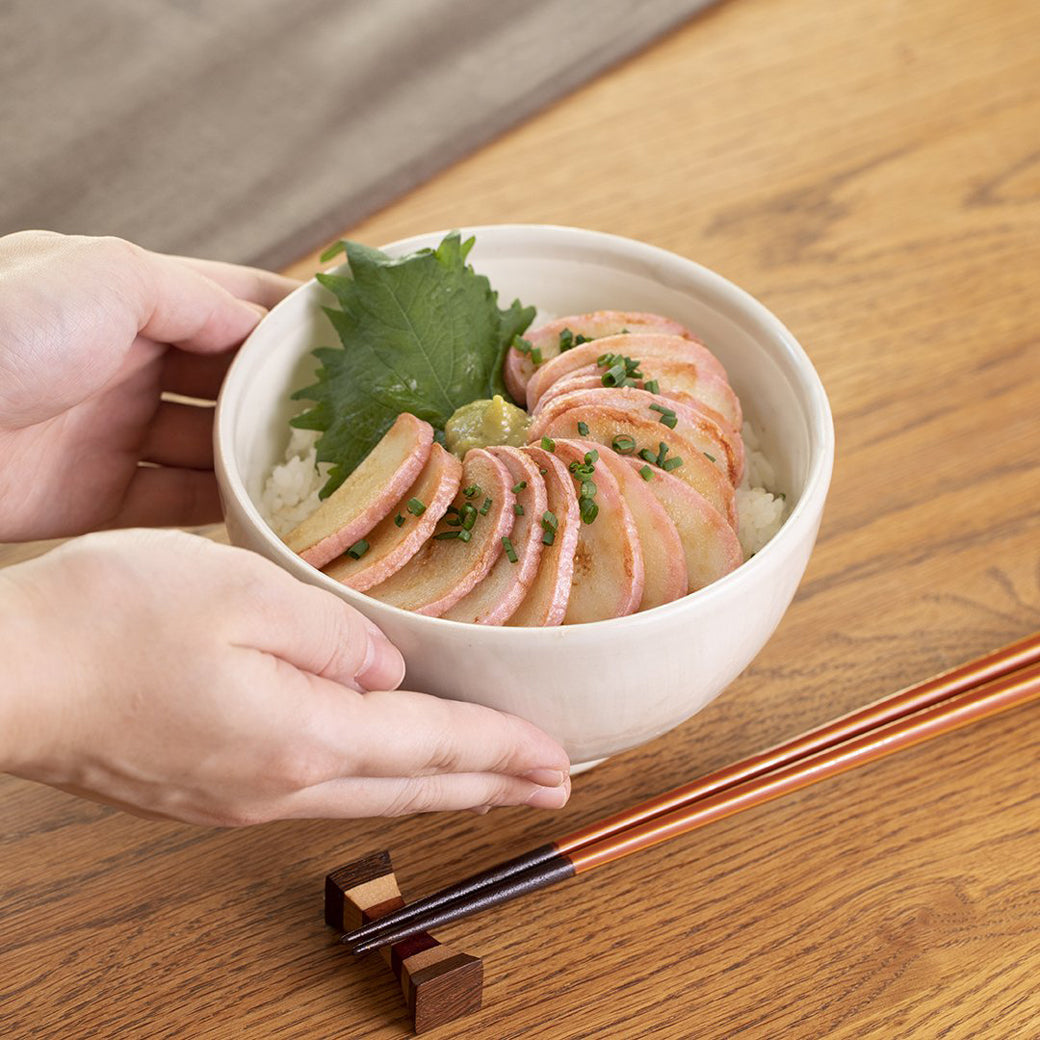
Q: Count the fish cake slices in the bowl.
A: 14